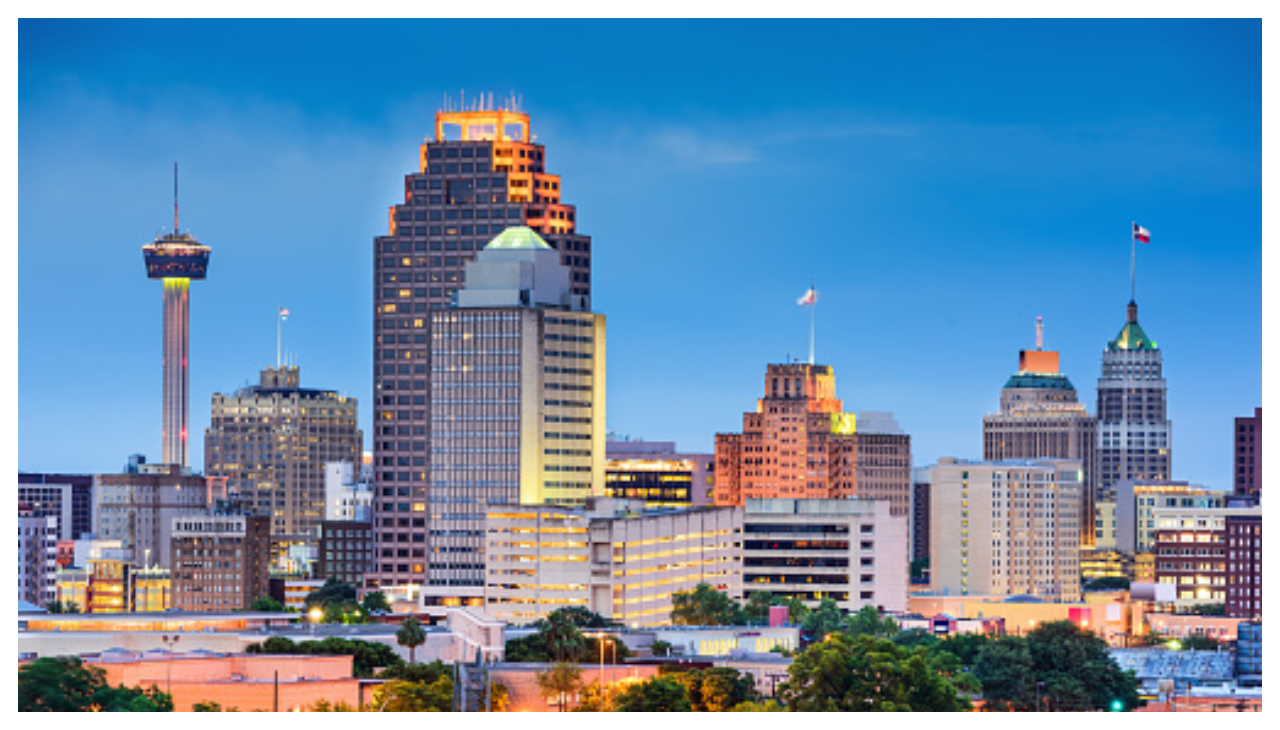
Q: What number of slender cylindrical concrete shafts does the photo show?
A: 1